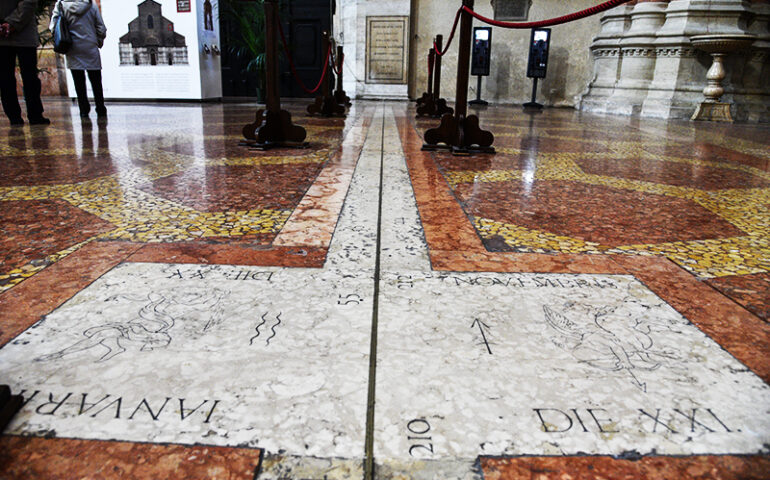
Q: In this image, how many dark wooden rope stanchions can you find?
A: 6